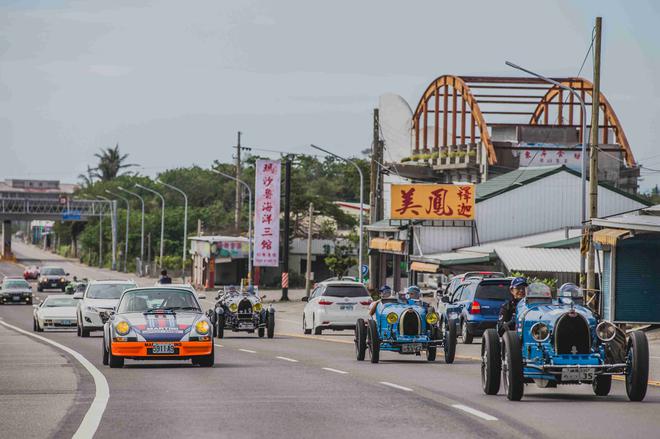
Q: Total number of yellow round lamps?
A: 6